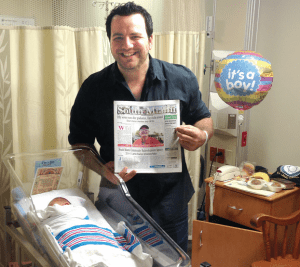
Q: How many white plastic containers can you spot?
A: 2